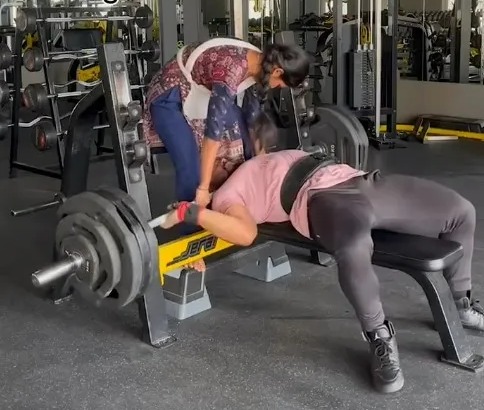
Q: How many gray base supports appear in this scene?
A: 2